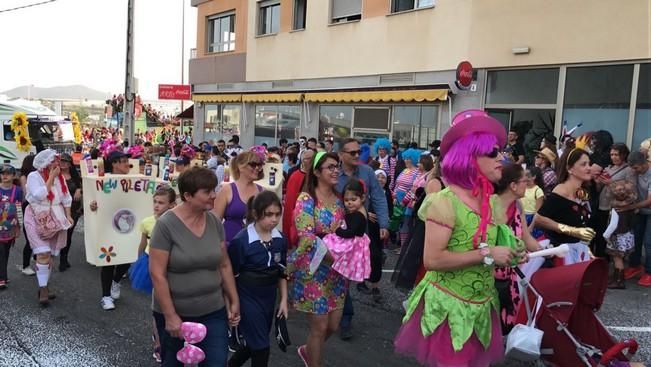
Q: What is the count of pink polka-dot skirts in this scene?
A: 1